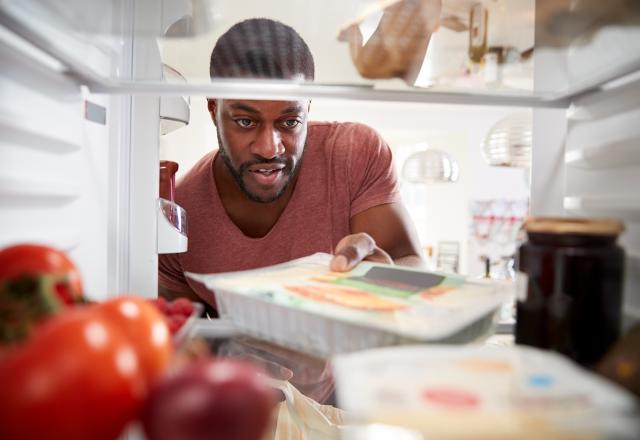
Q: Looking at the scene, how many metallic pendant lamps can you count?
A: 2